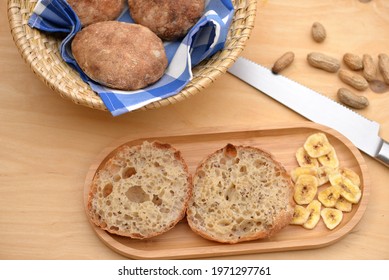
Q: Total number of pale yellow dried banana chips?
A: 13